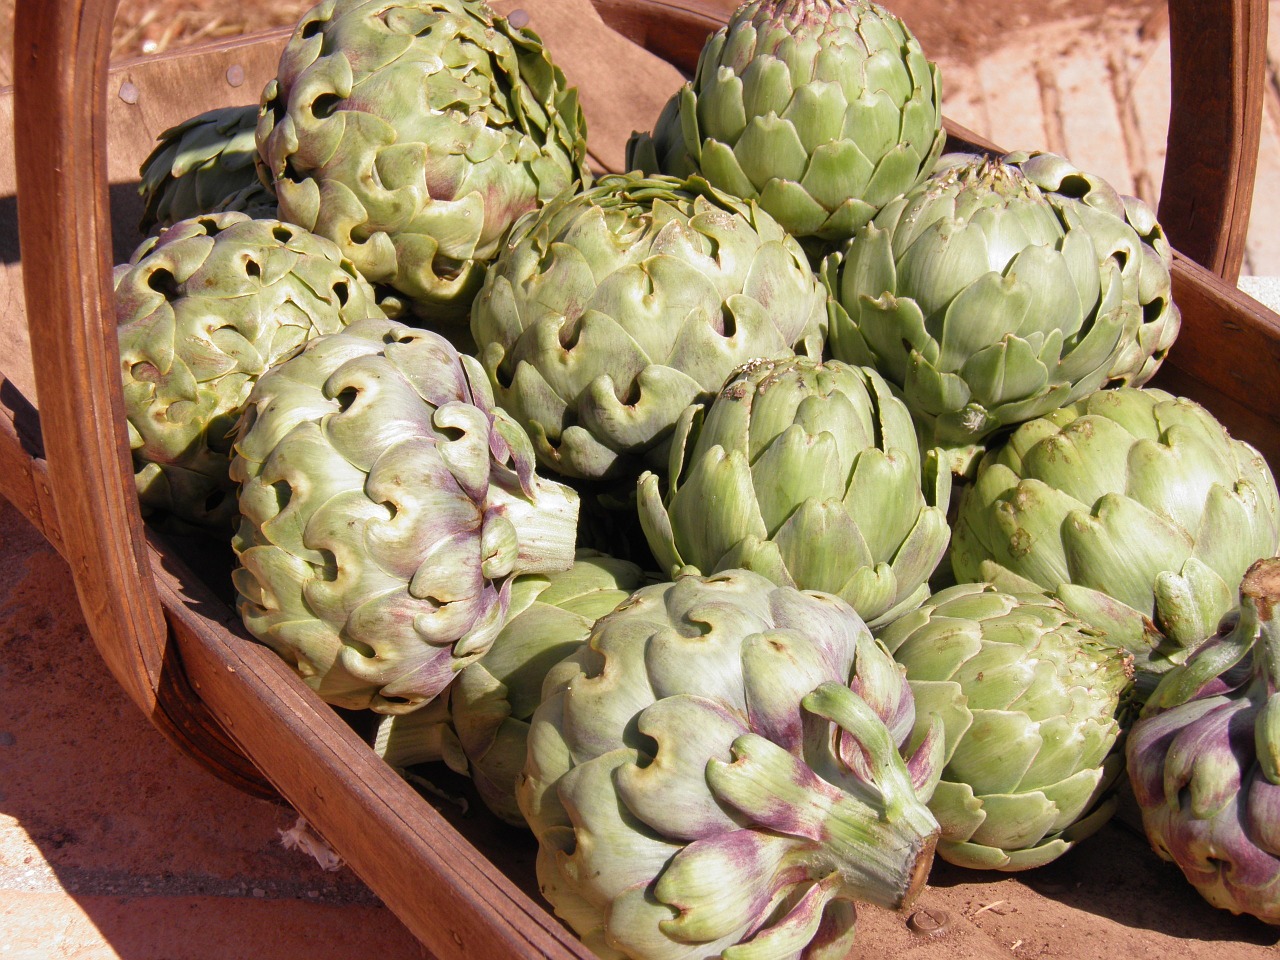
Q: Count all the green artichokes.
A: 13